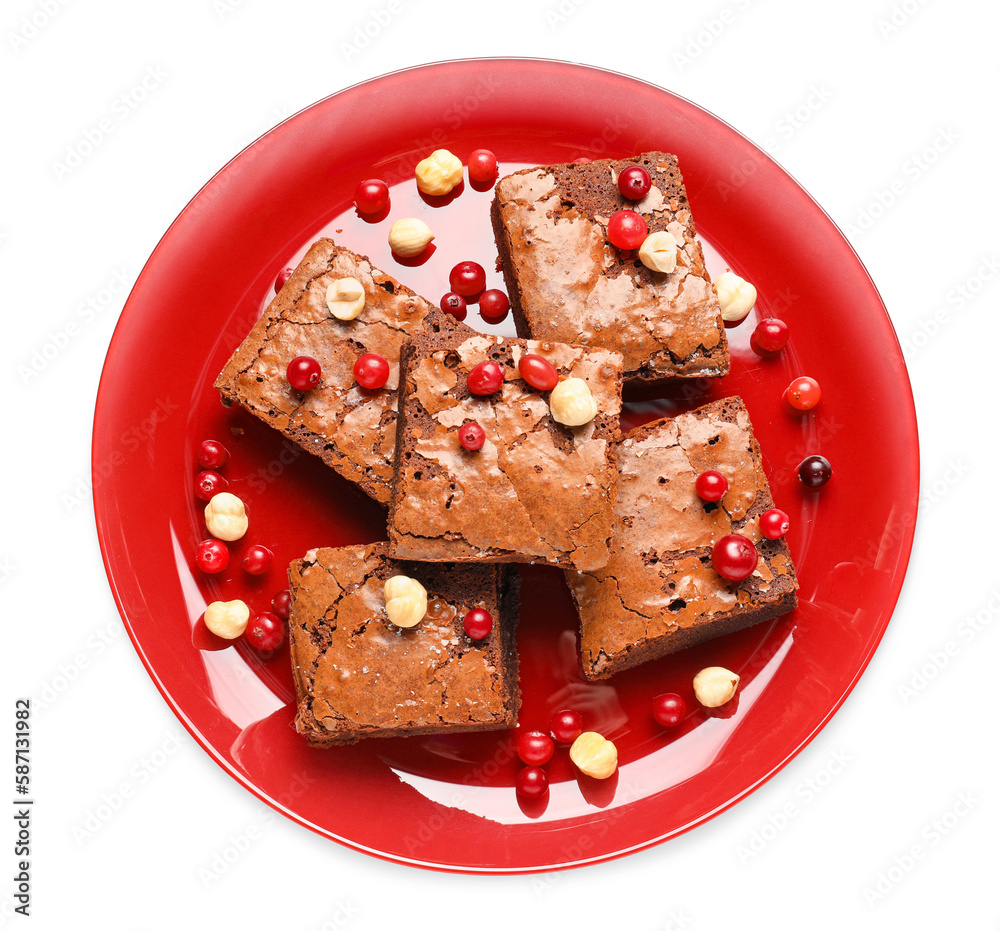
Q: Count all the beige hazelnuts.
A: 11